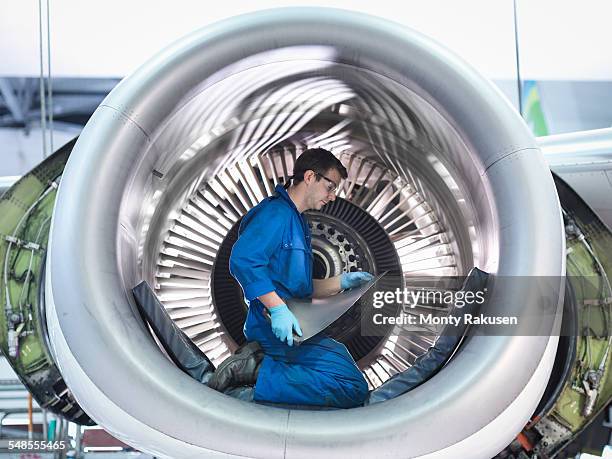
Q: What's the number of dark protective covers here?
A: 2